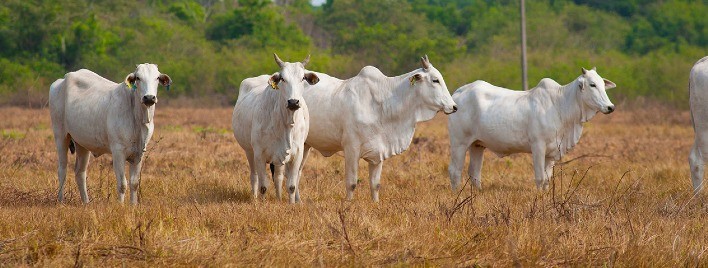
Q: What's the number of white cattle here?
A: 5